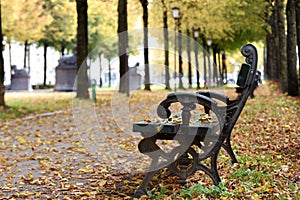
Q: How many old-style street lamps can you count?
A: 3